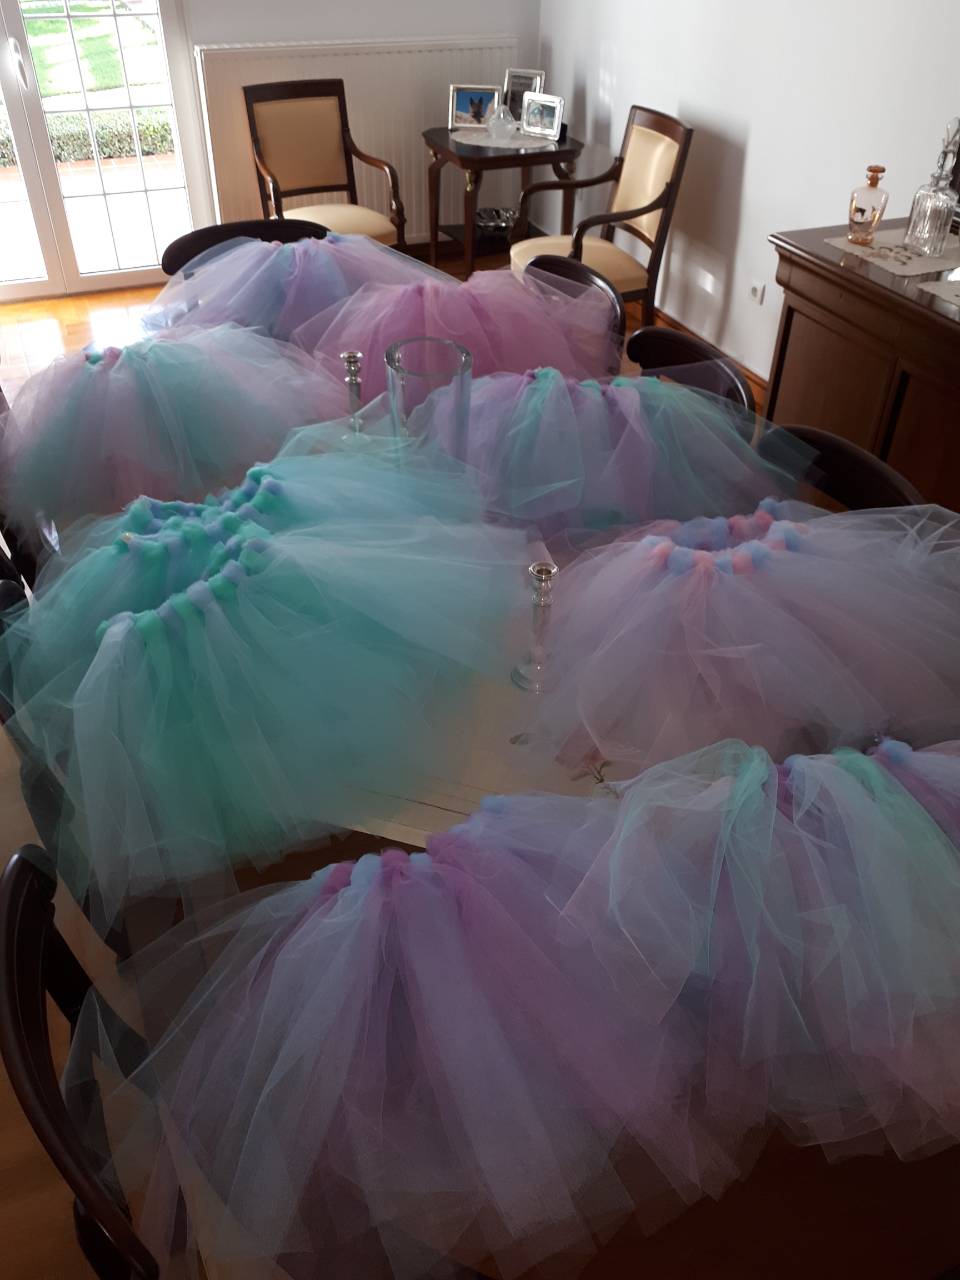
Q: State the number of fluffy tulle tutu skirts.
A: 9